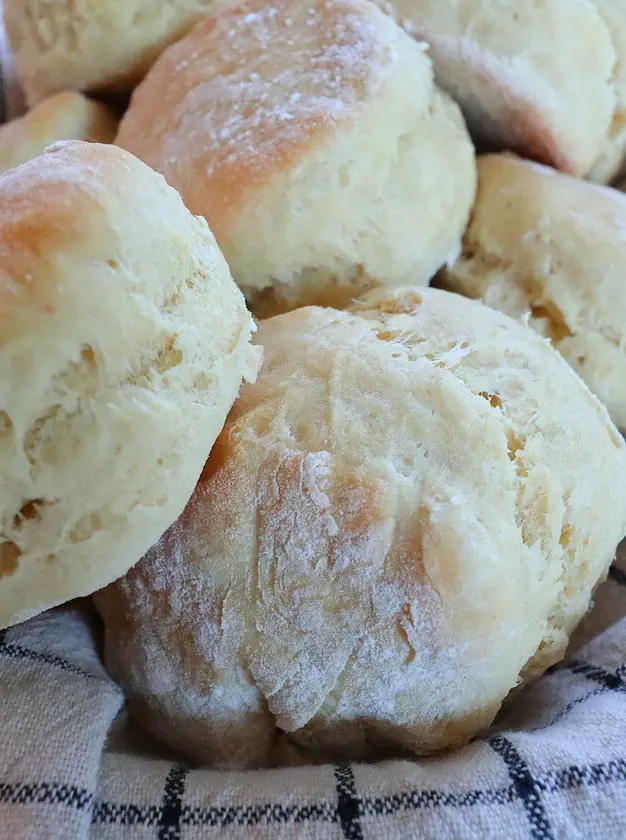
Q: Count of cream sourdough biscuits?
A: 7